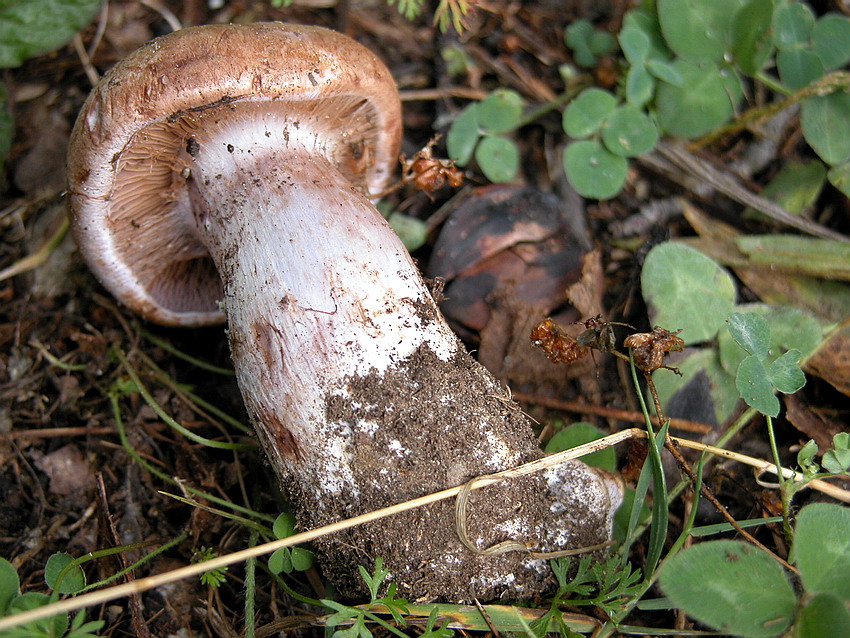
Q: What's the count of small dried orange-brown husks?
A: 3